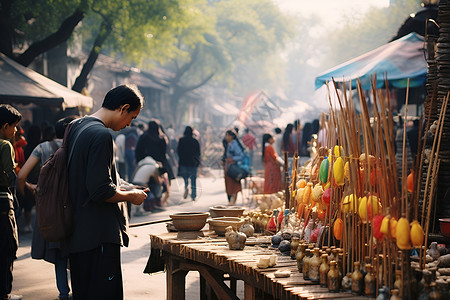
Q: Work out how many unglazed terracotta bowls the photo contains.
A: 3